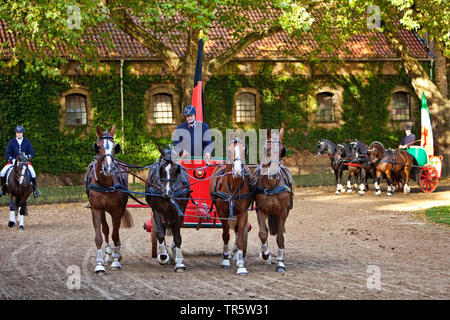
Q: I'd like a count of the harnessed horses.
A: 8